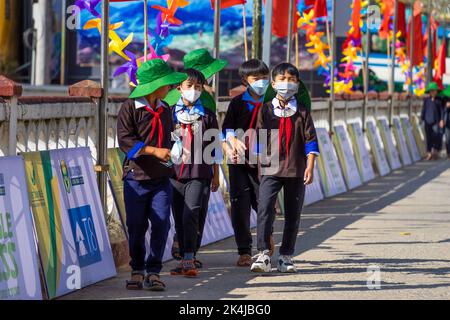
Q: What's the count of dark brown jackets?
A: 4